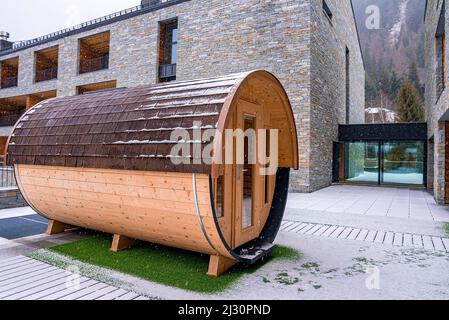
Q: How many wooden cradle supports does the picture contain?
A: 3